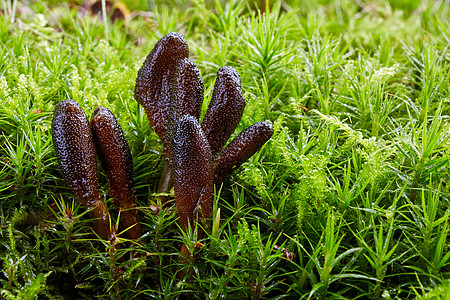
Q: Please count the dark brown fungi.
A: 7